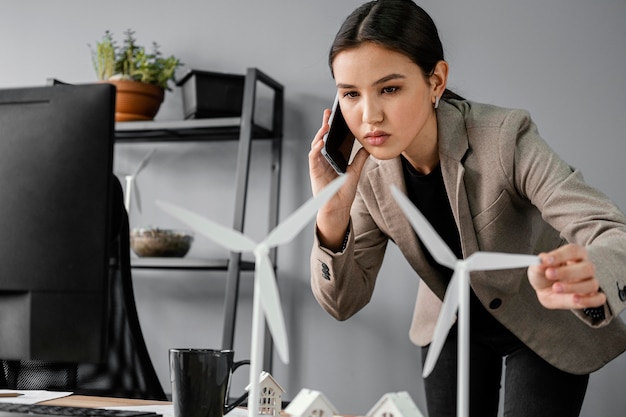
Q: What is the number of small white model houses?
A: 3